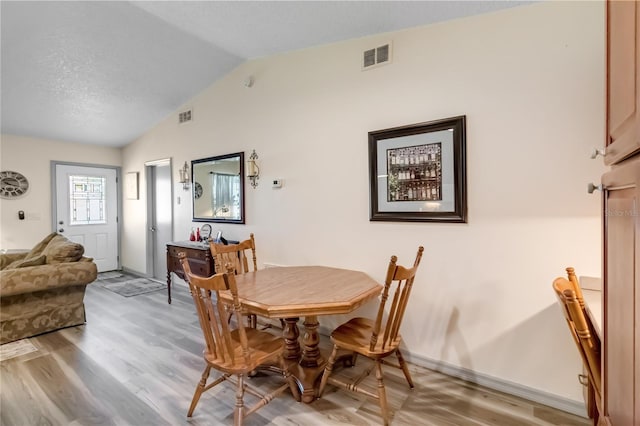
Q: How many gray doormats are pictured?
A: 2